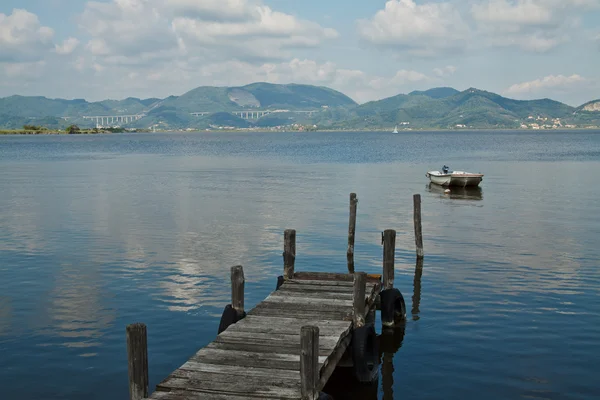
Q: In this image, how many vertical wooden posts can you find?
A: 8